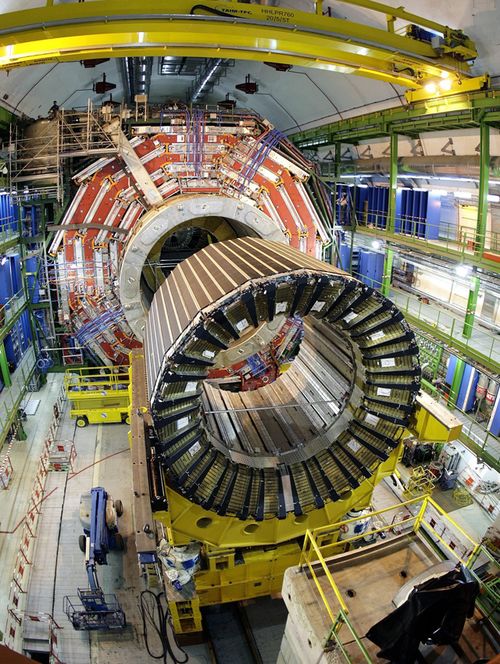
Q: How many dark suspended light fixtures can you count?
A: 6